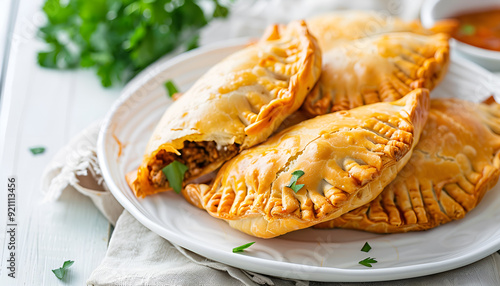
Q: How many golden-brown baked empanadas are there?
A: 5